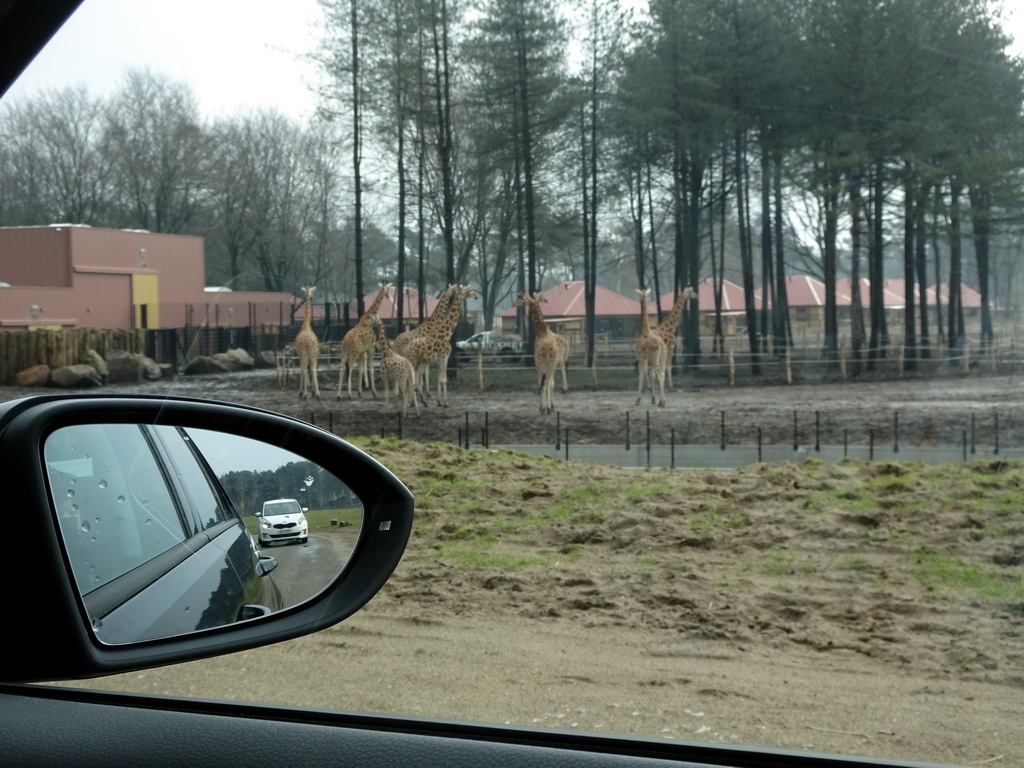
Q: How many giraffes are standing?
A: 9